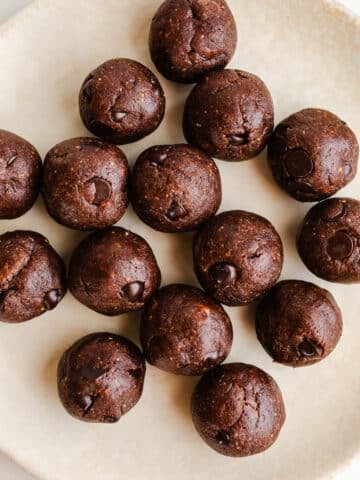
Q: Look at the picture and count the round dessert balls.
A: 15